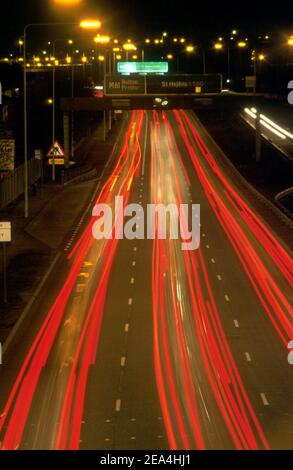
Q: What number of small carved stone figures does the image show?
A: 0